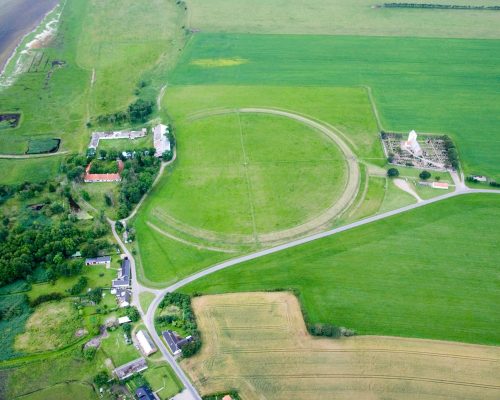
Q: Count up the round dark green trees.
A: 2